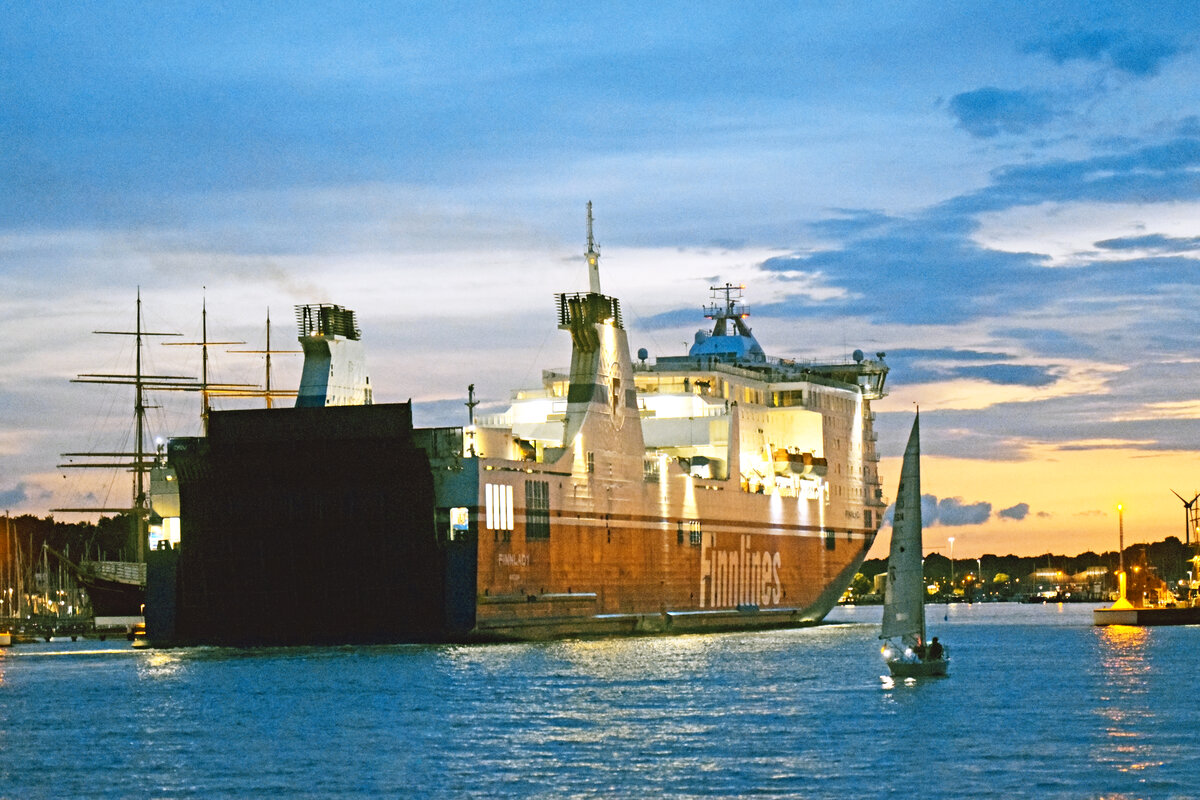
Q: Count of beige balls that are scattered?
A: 0